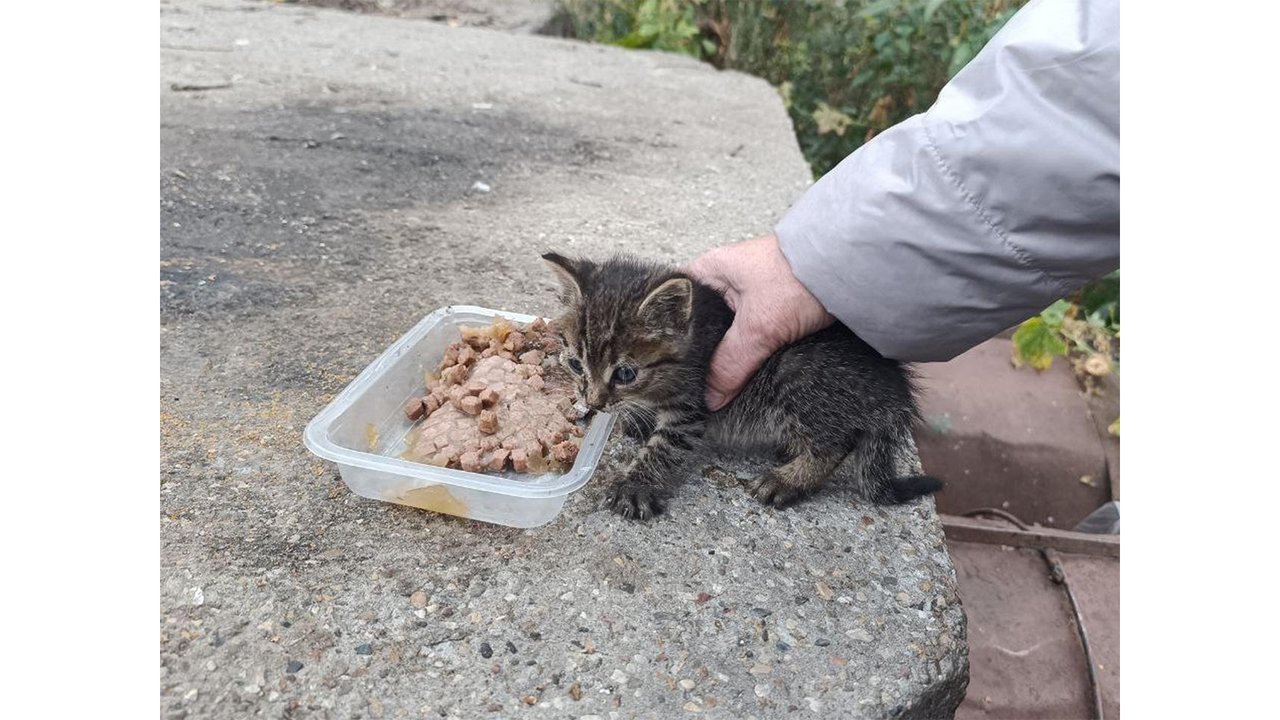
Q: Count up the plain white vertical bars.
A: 2